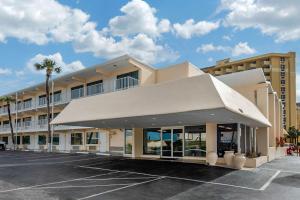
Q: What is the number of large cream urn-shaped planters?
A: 3